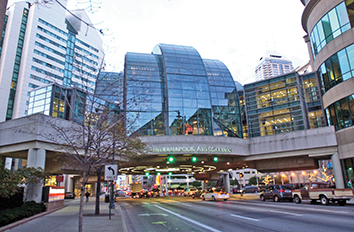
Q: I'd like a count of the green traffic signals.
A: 6